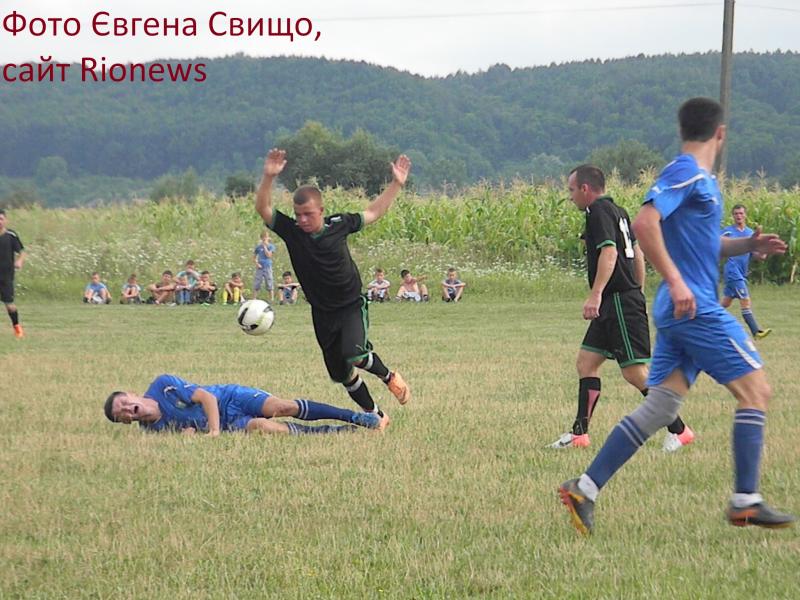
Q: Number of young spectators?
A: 12